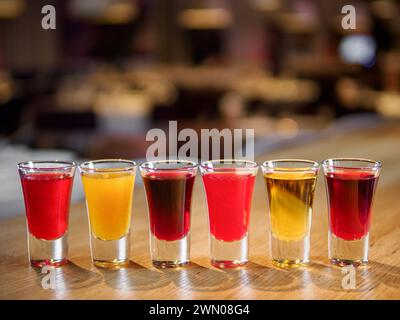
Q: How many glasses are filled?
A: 6